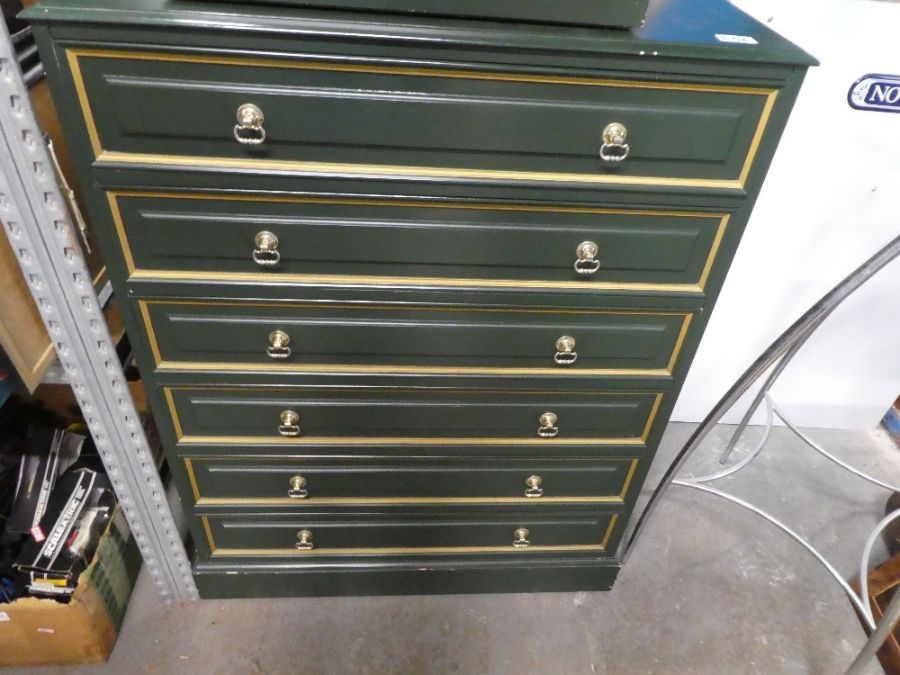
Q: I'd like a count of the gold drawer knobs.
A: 12